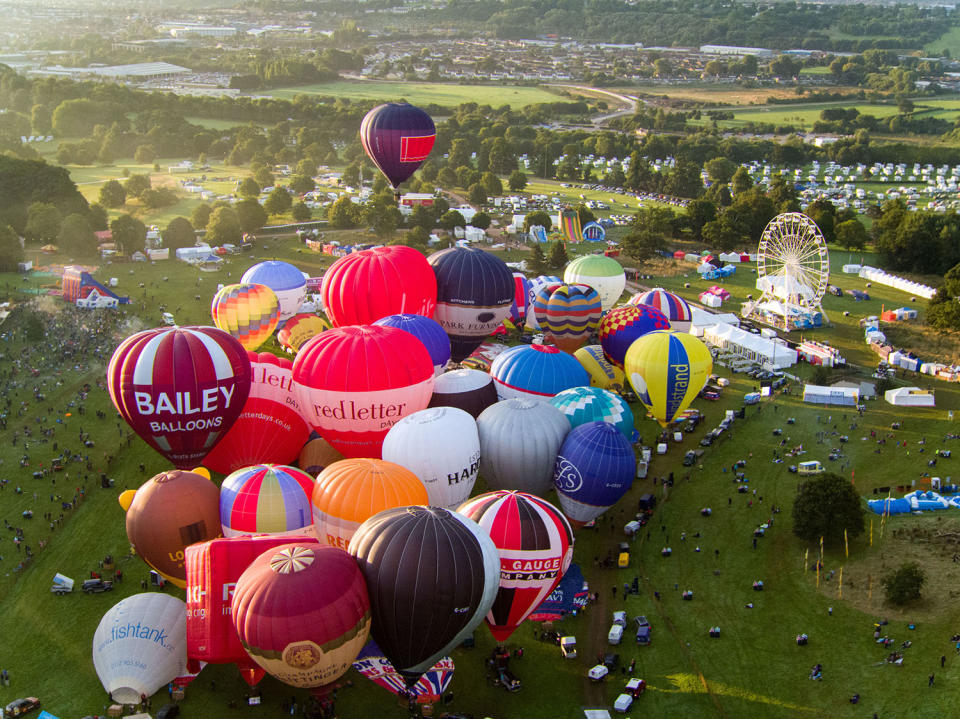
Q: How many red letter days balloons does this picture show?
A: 2